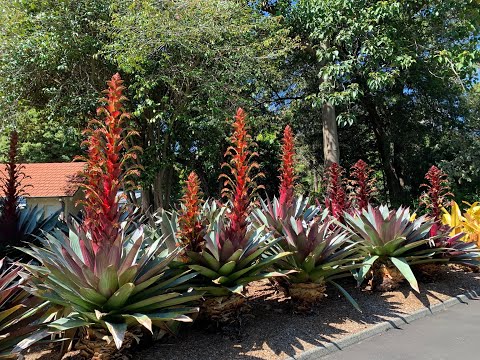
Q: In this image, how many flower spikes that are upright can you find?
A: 8